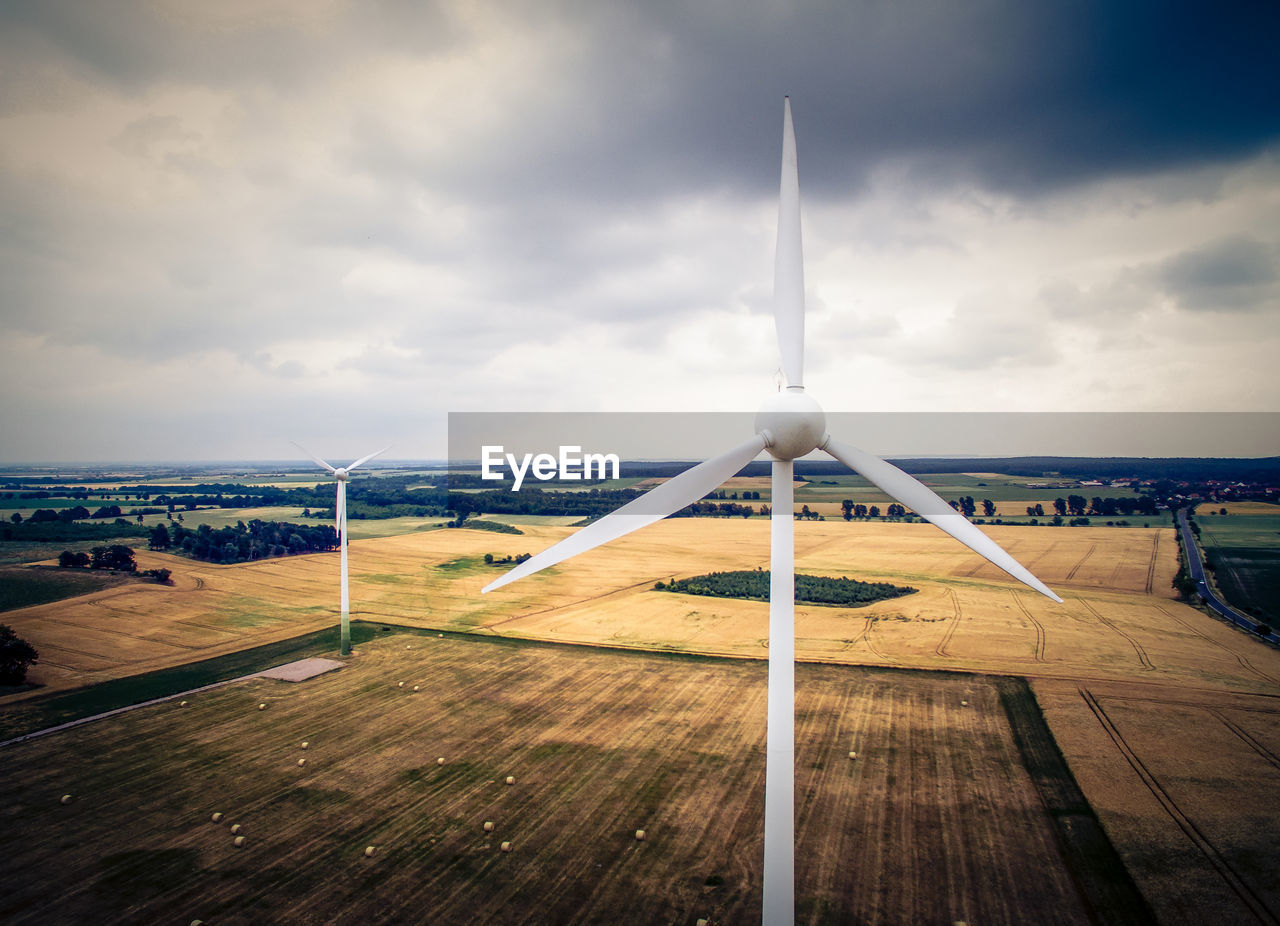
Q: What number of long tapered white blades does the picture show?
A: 6